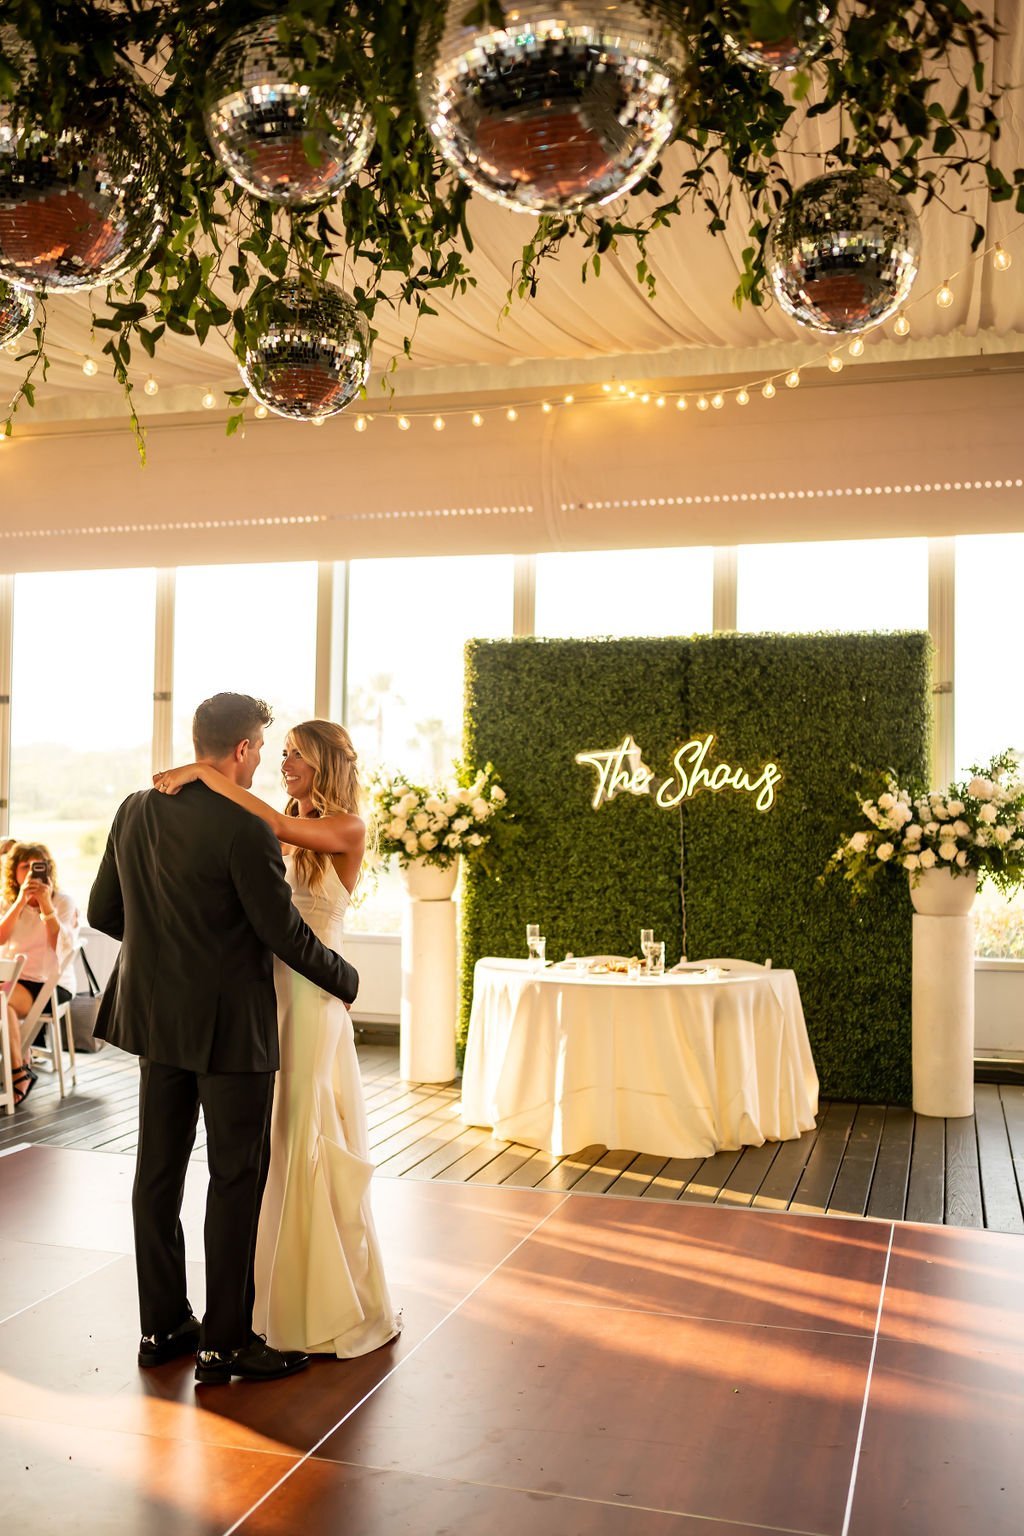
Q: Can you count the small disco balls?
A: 5